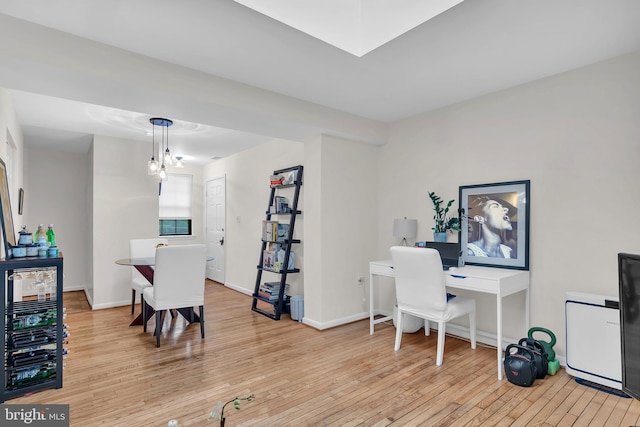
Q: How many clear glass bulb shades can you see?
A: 3